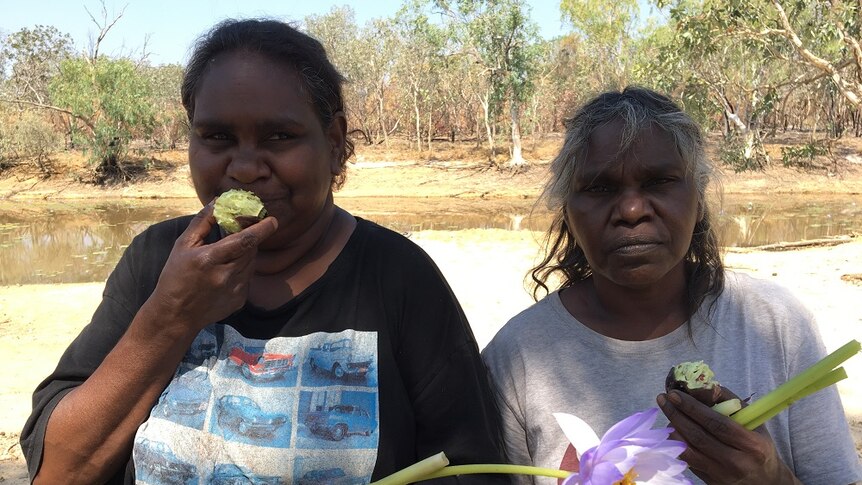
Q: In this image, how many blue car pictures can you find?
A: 8